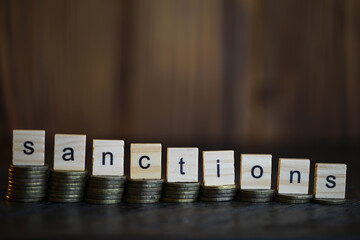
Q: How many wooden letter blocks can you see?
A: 9